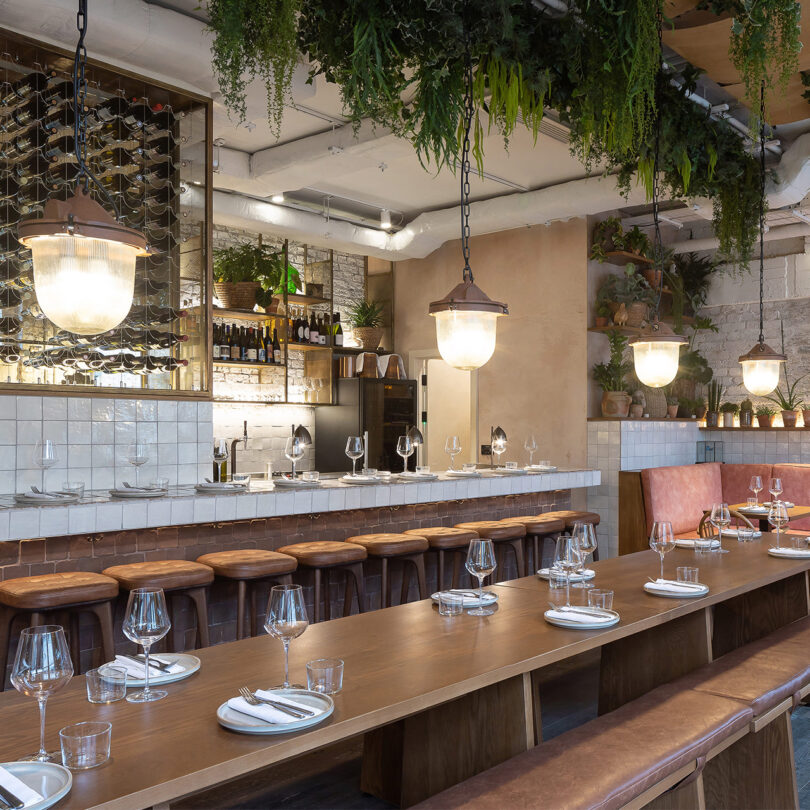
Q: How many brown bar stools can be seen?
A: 9